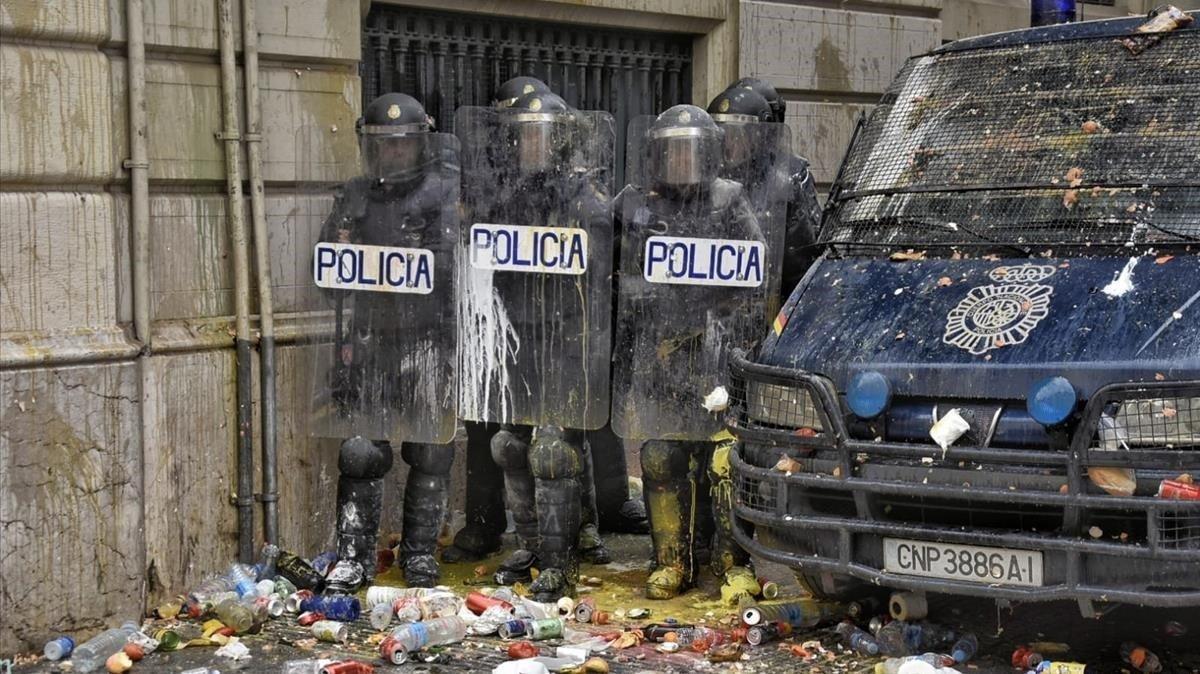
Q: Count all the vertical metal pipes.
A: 3